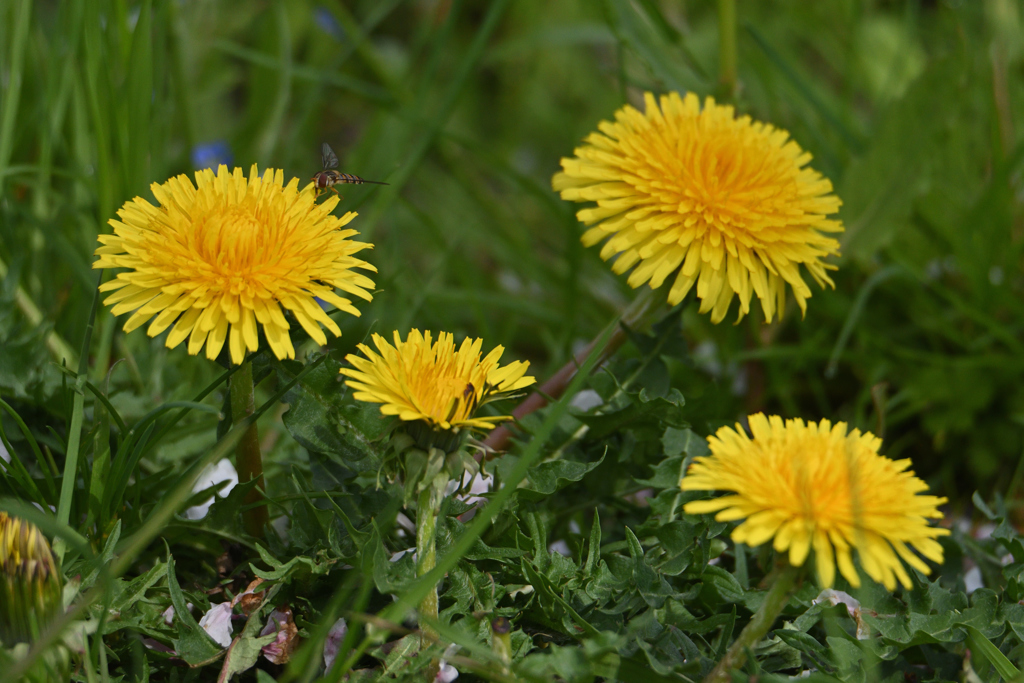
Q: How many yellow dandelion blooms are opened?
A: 4